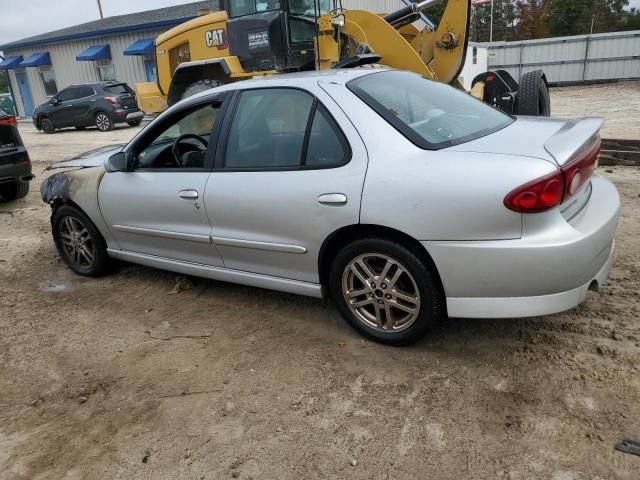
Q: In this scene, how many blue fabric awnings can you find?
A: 4